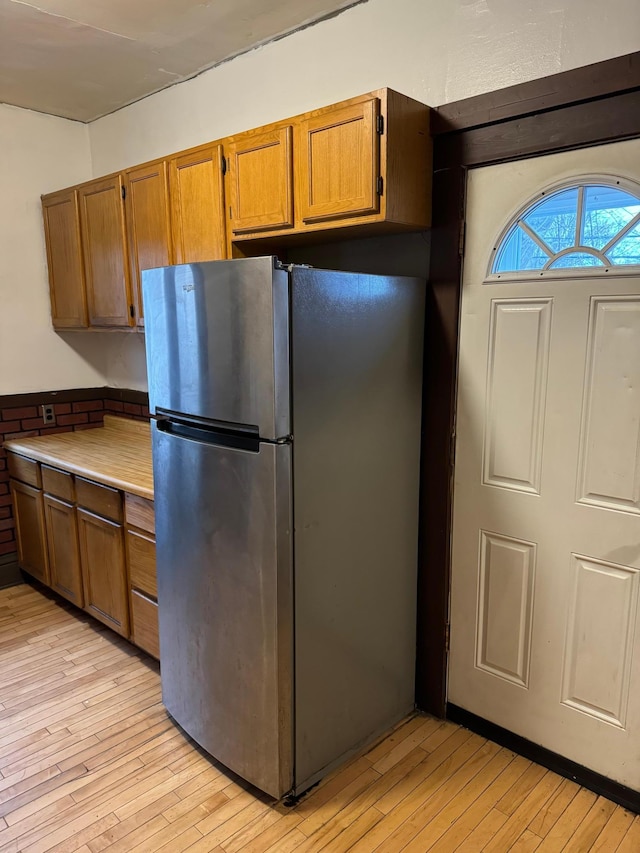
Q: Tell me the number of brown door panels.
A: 9